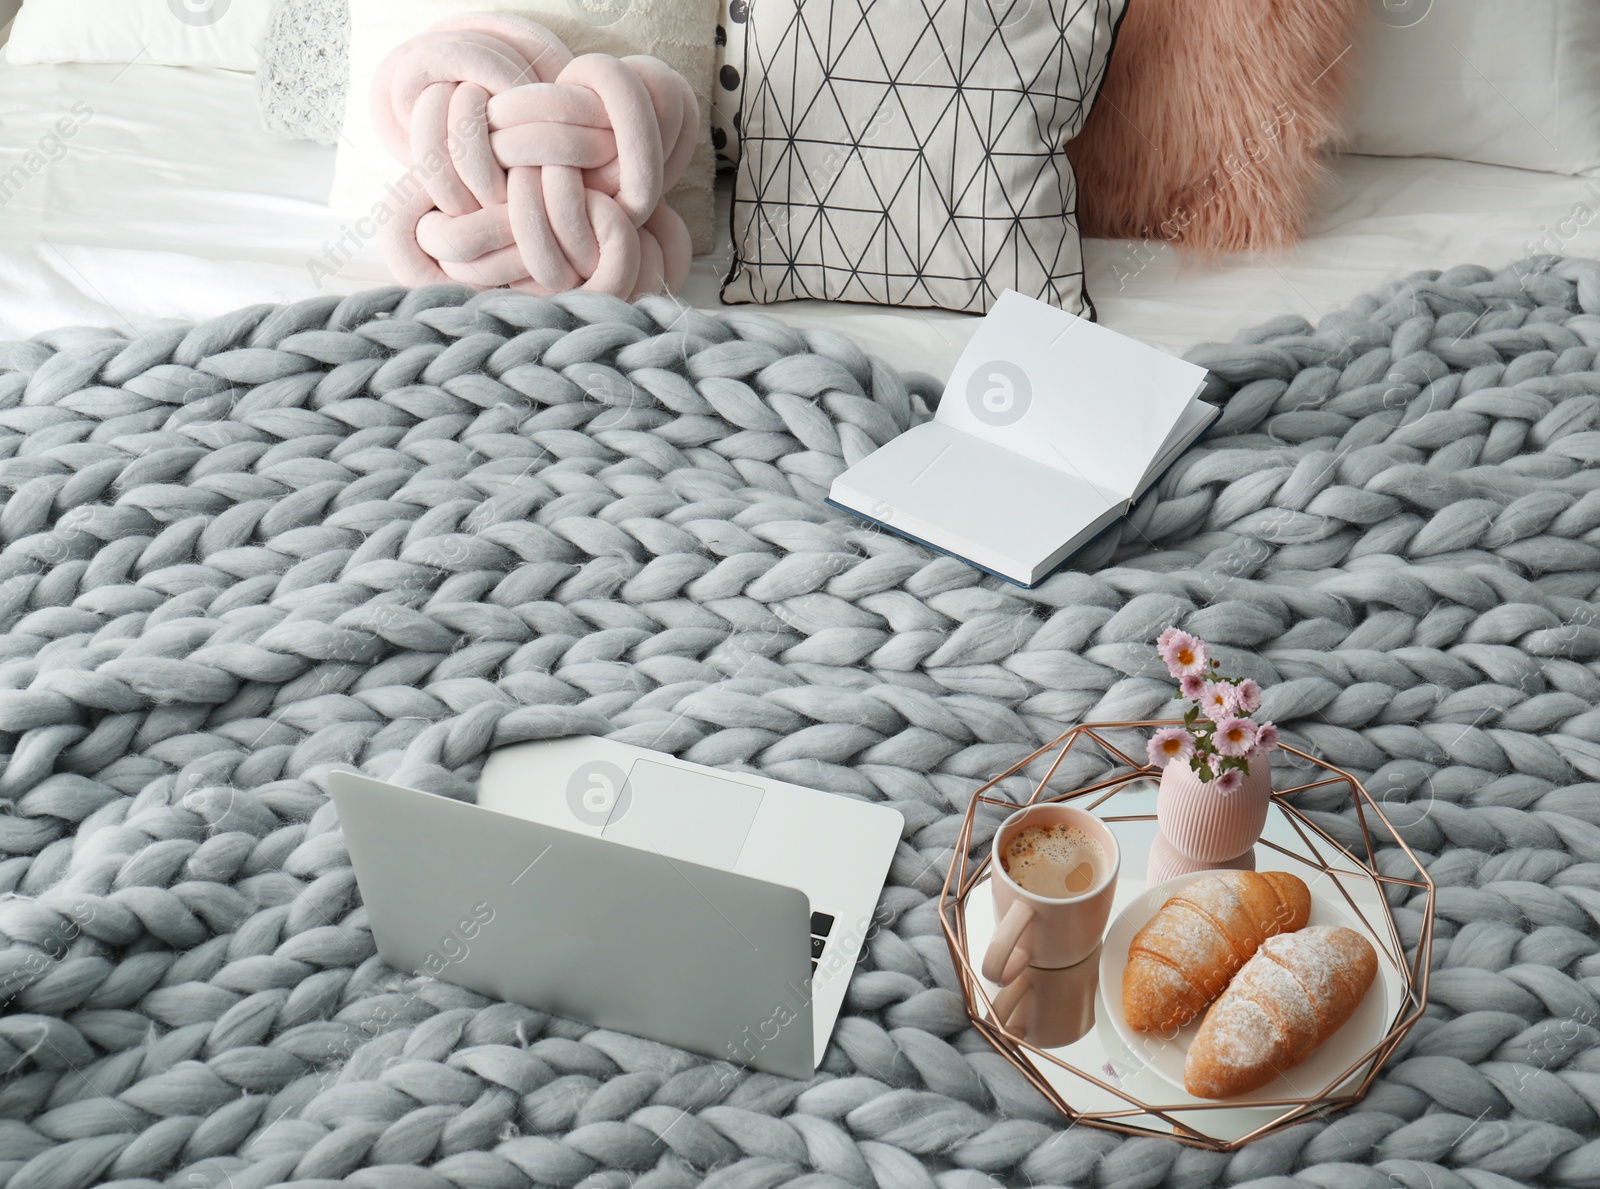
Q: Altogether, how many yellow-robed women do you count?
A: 0